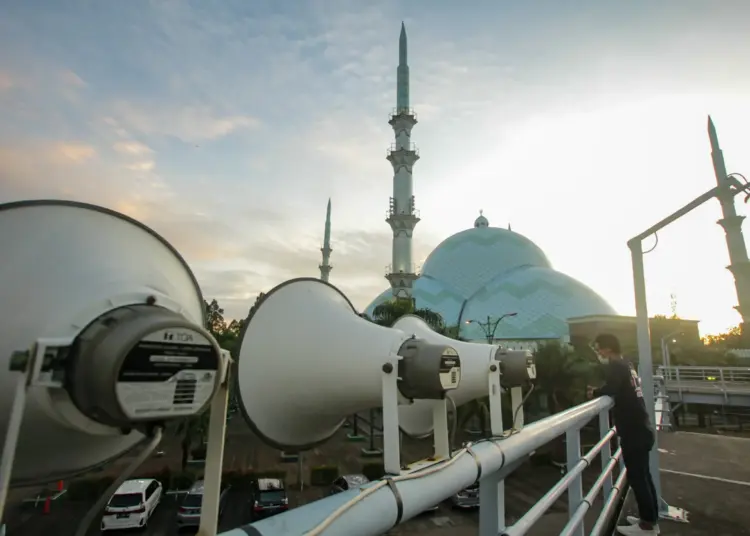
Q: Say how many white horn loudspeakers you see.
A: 3